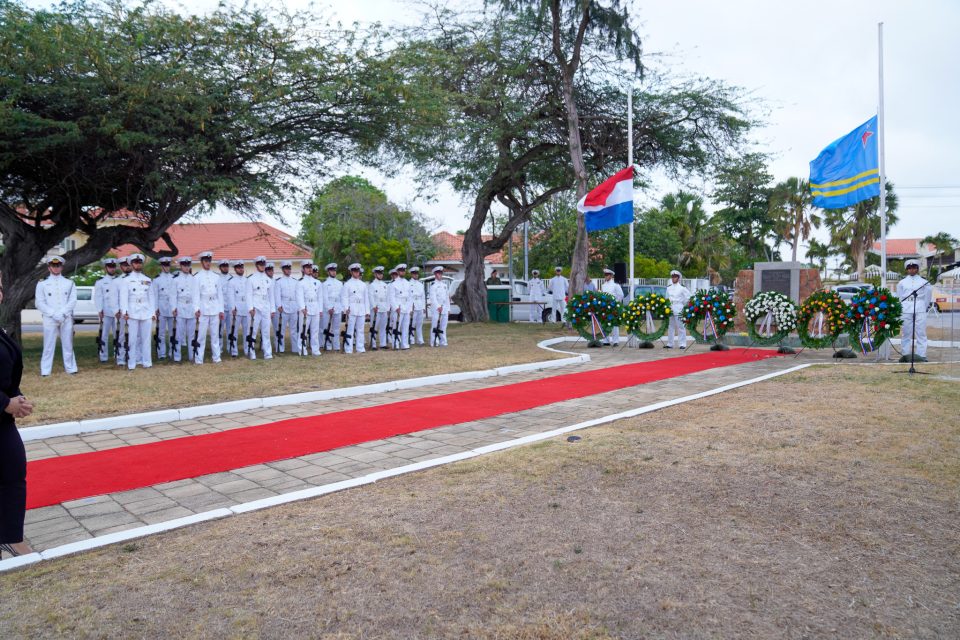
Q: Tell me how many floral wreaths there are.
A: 6